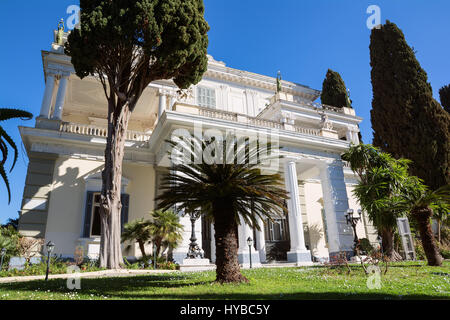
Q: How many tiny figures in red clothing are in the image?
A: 0